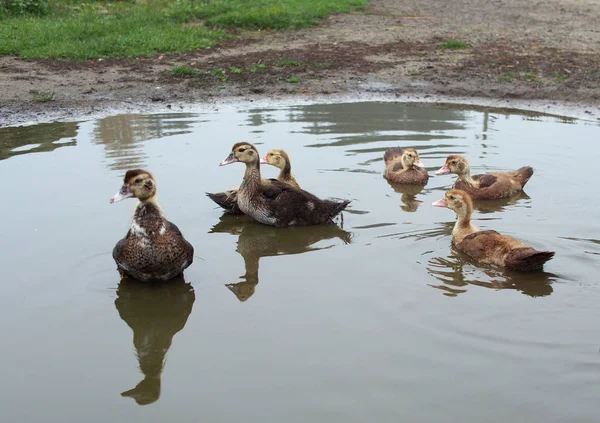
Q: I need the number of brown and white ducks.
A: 6